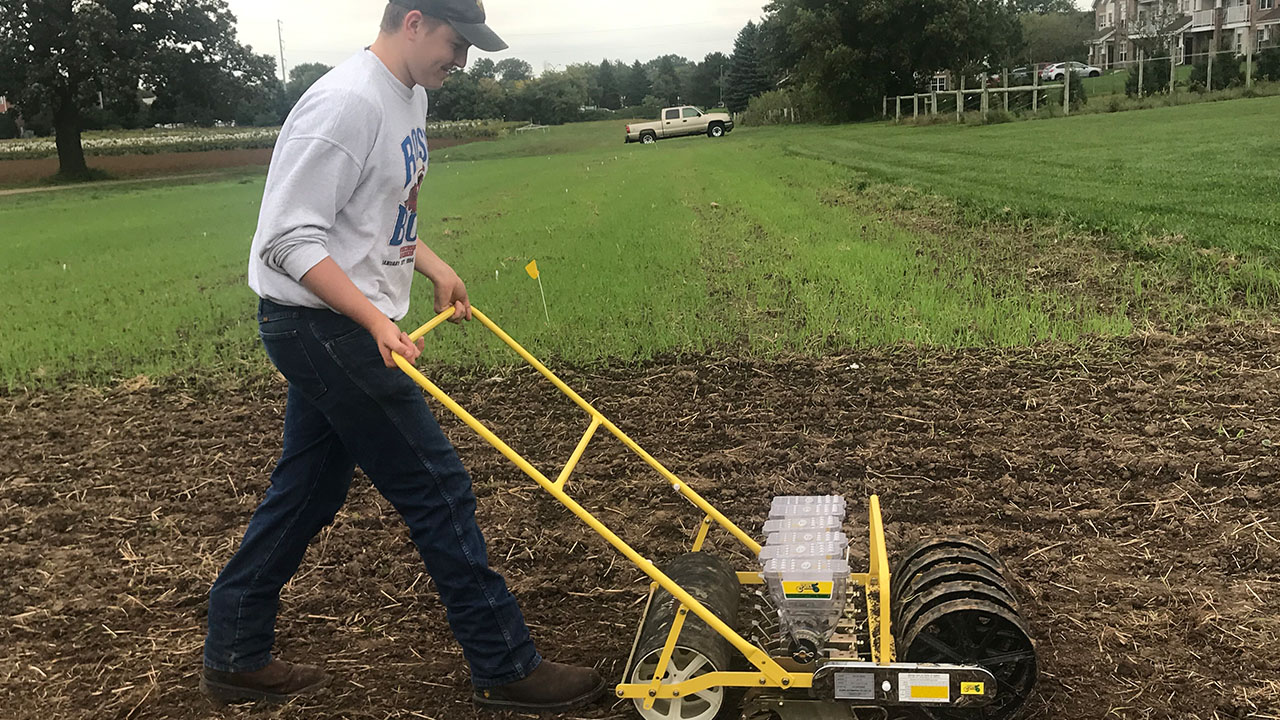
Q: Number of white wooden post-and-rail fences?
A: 1